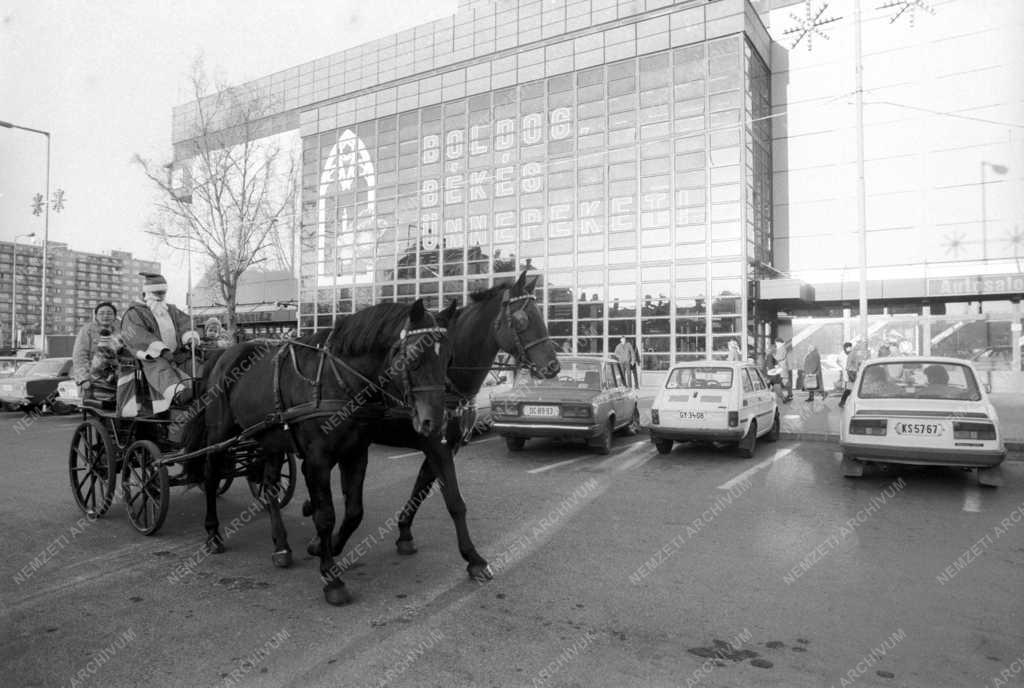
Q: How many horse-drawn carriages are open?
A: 1